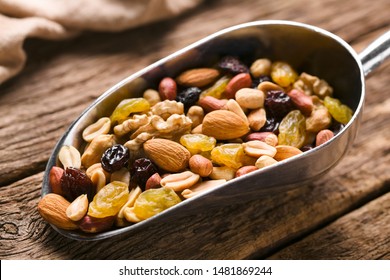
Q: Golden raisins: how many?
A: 9